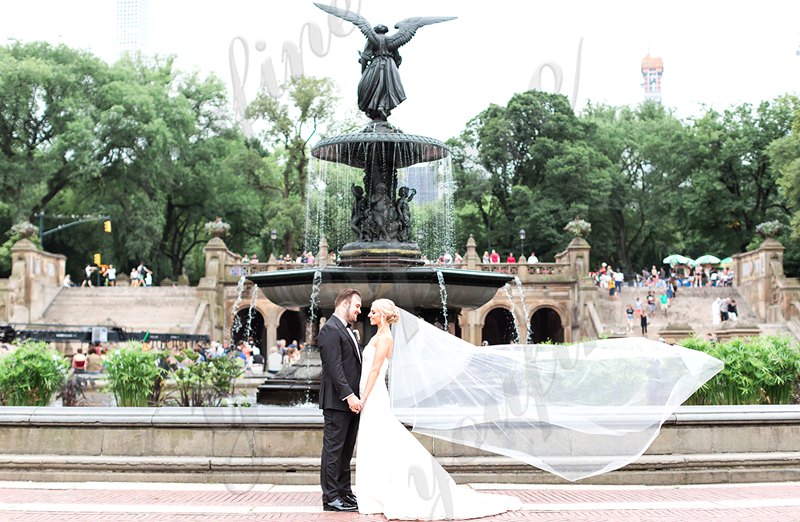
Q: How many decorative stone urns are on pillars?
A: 4